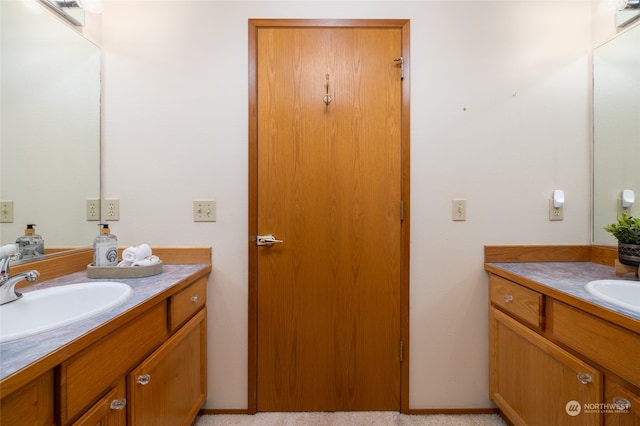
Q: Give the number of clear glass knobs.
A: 6